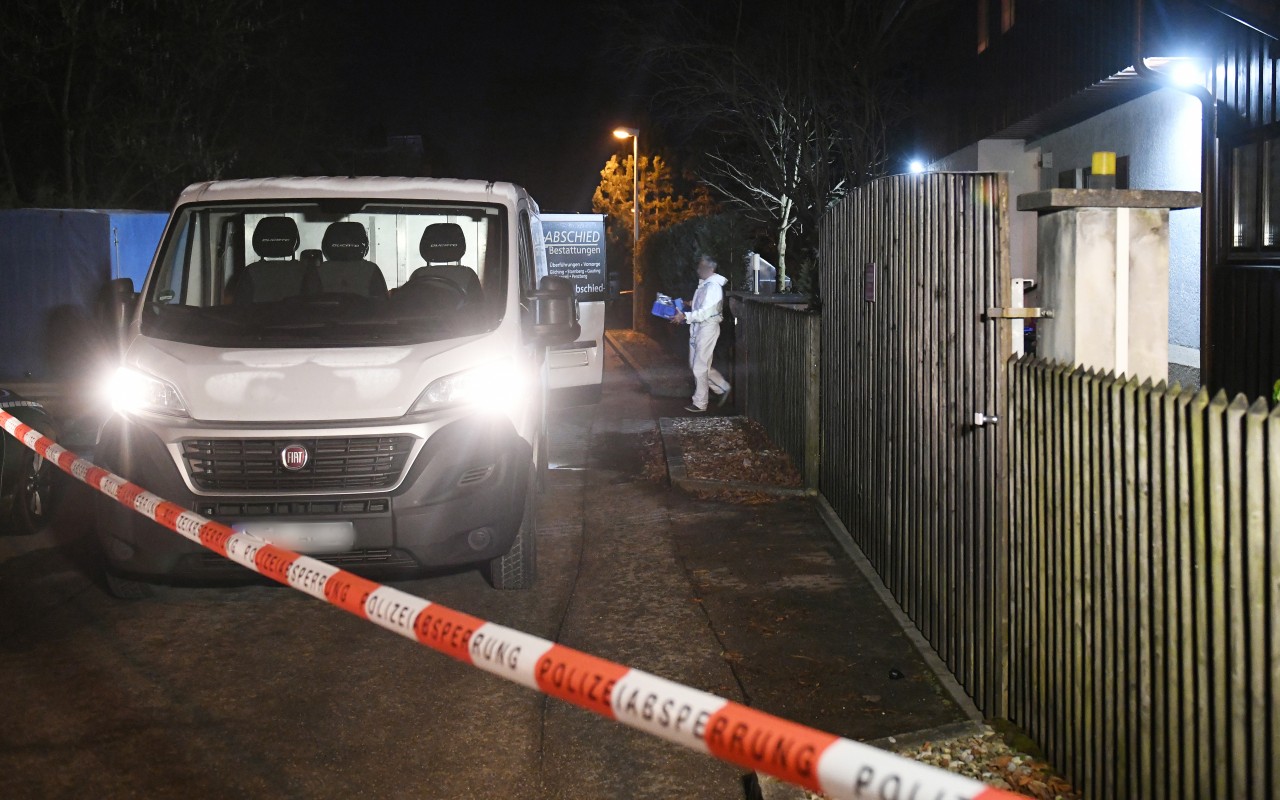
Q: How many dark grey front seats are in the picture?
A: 3